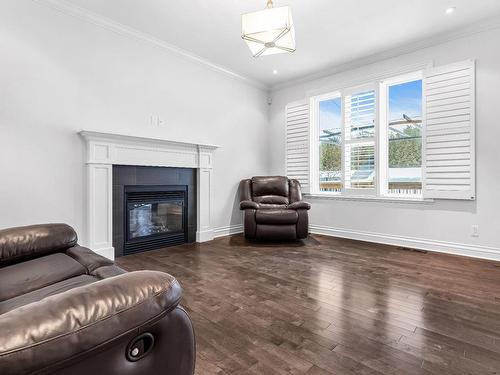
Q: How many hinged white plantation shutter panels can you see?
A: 3